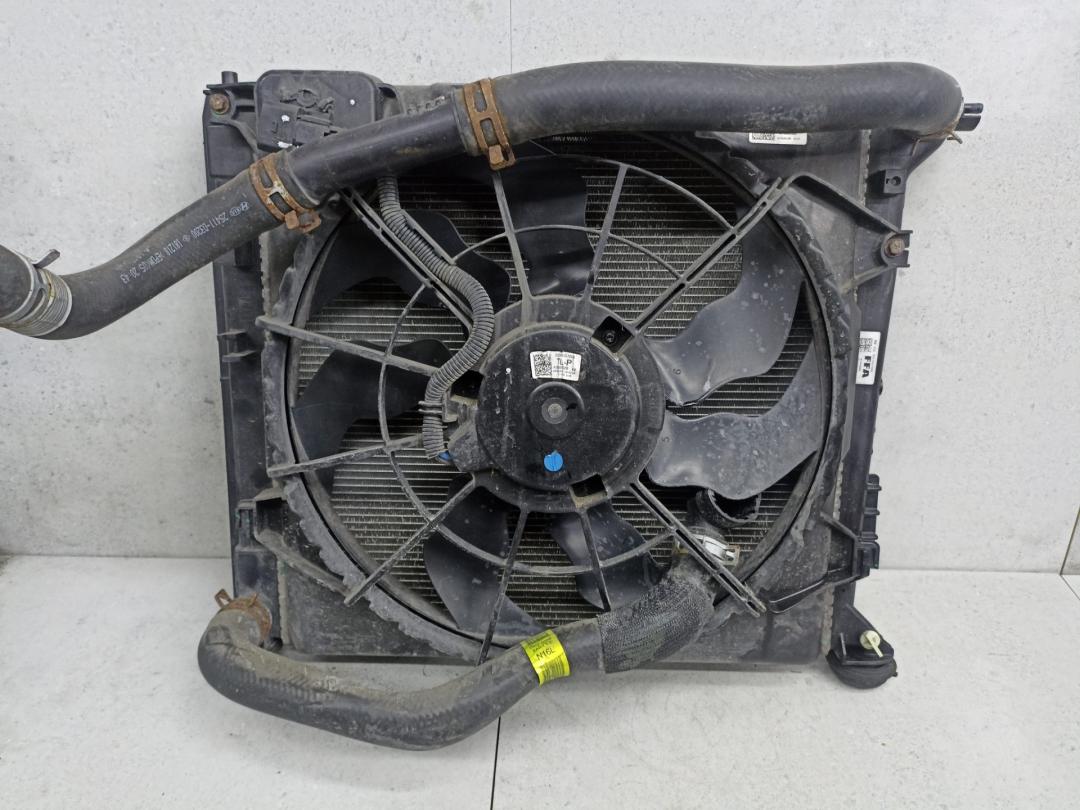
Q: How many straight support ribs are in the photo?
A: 10